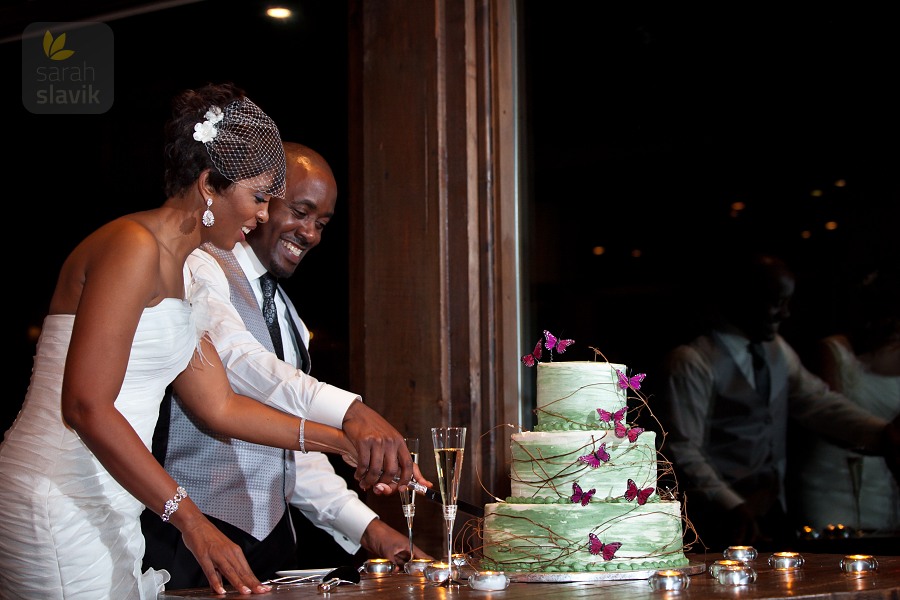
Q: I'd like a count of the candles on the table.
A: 11